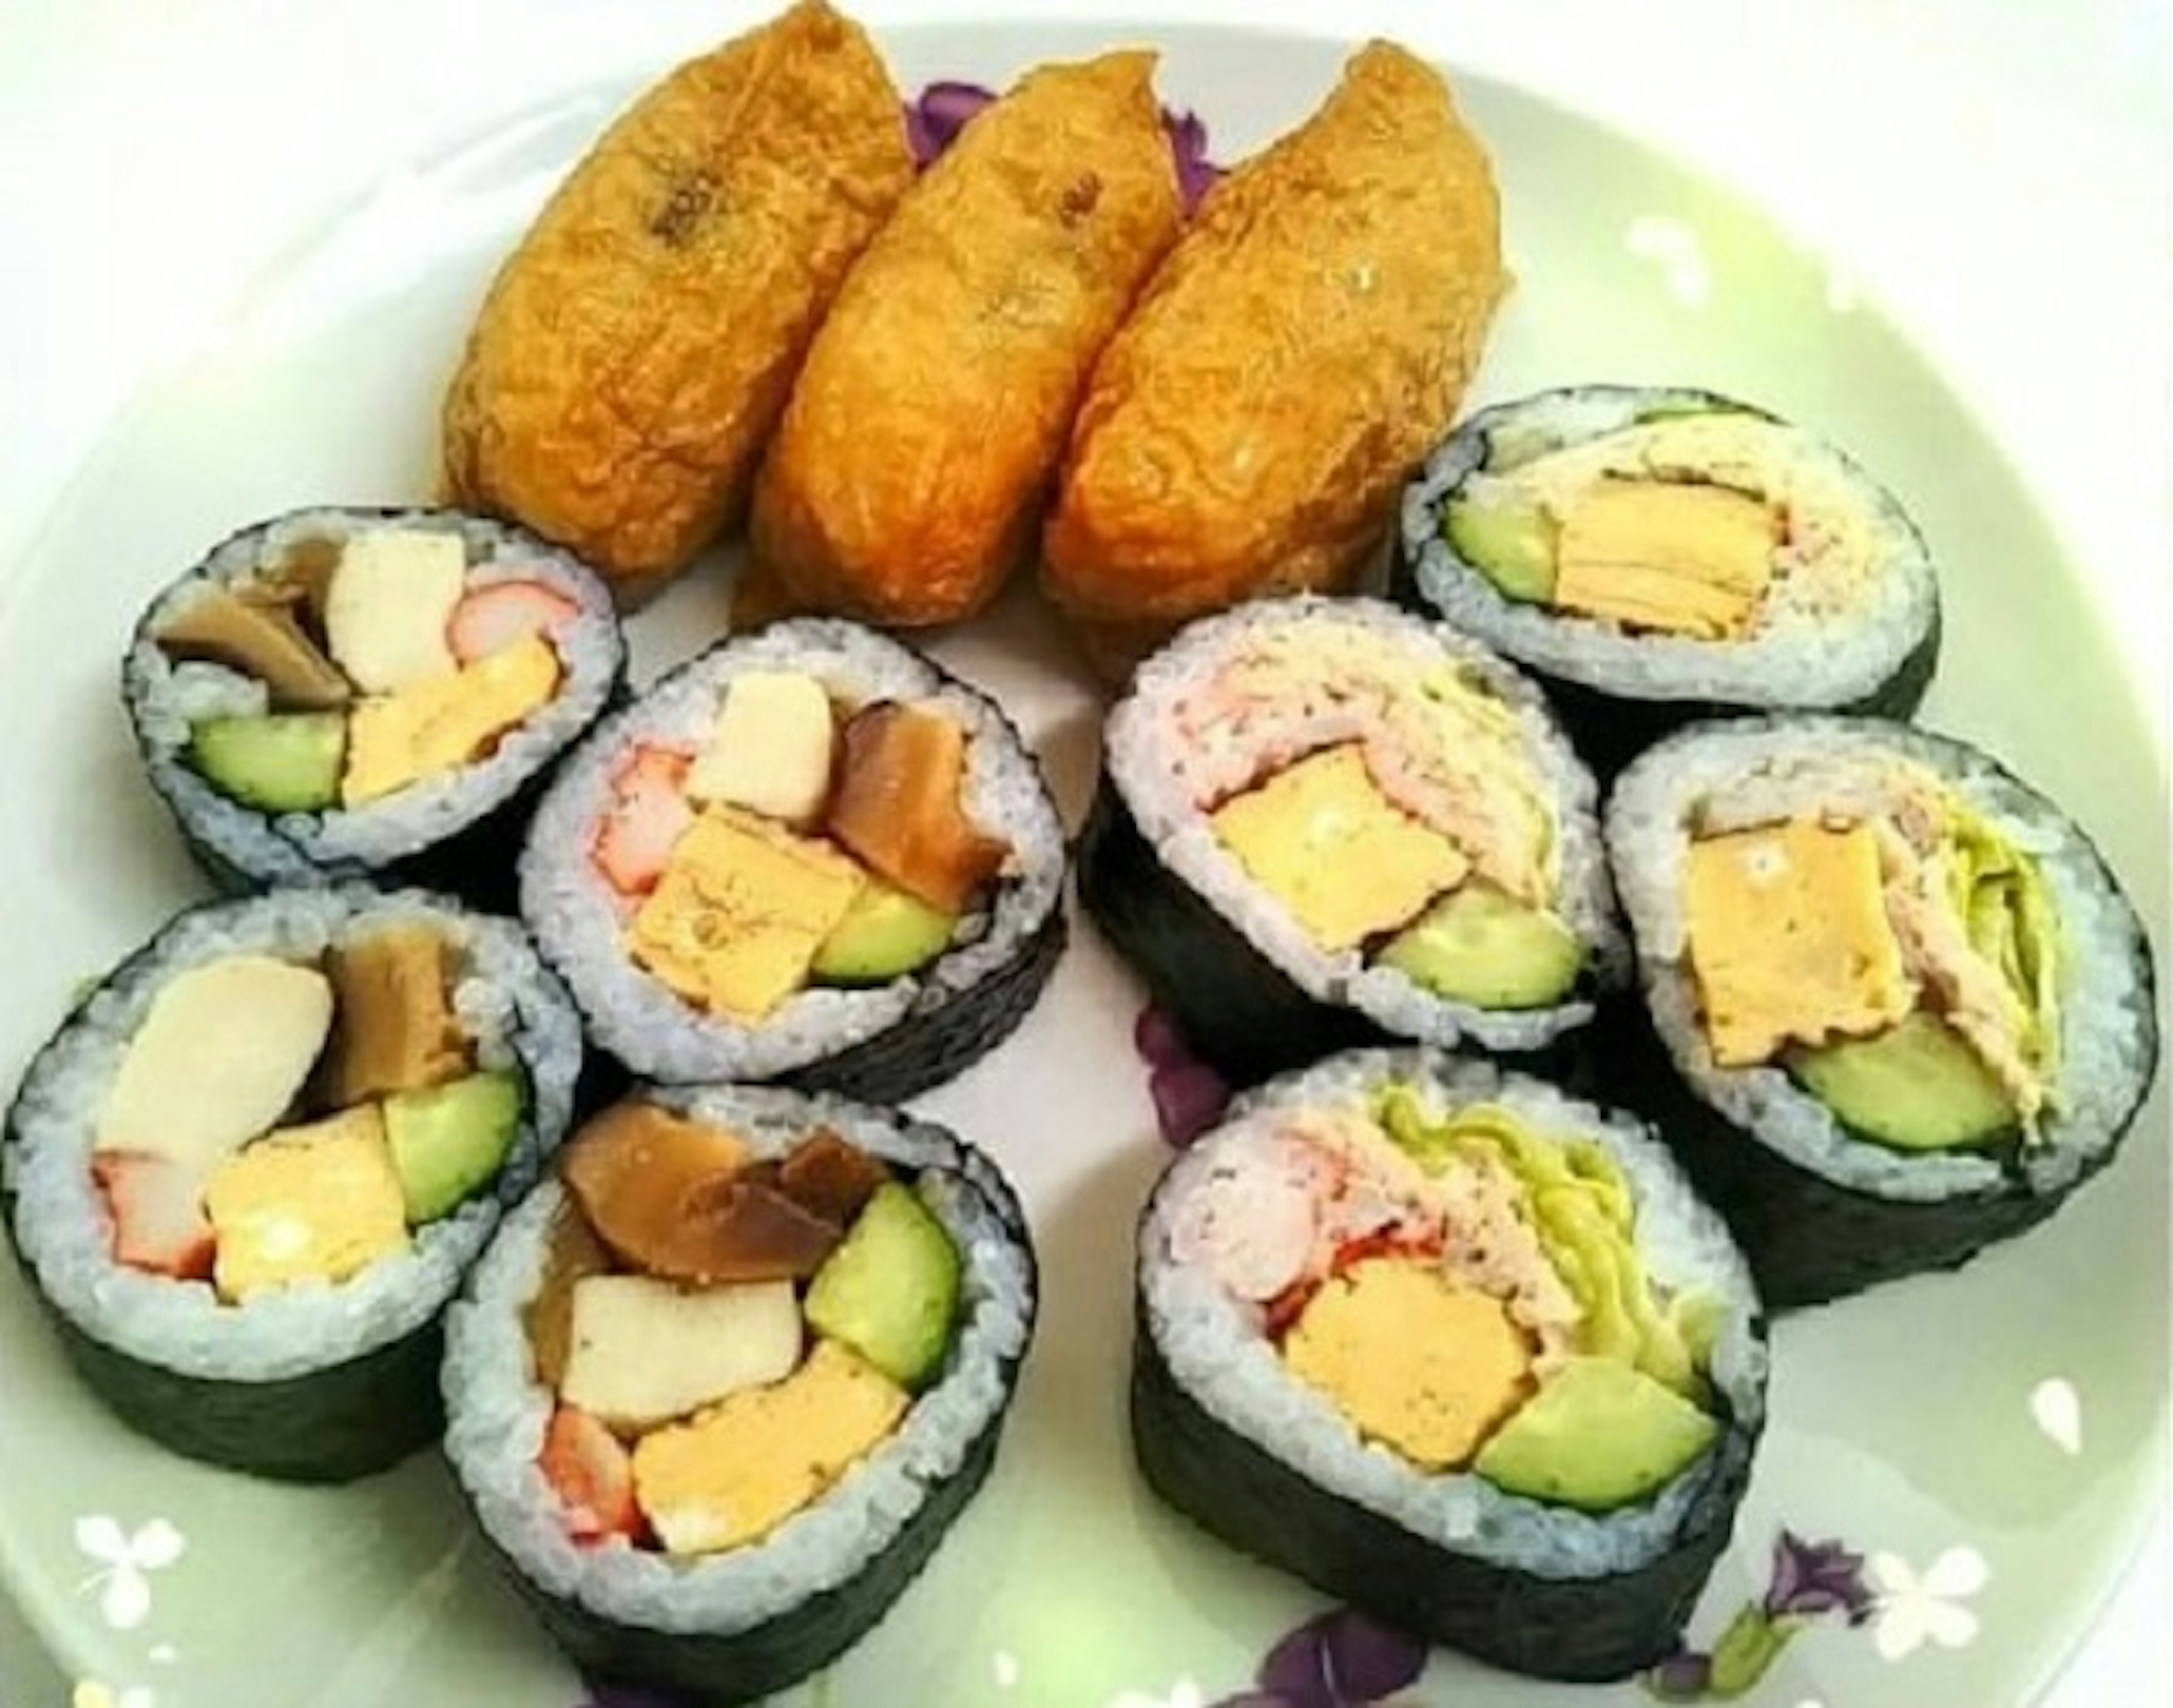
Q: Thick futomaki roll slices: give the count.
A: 8